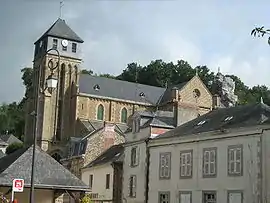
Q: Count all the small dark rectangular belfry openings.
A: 3